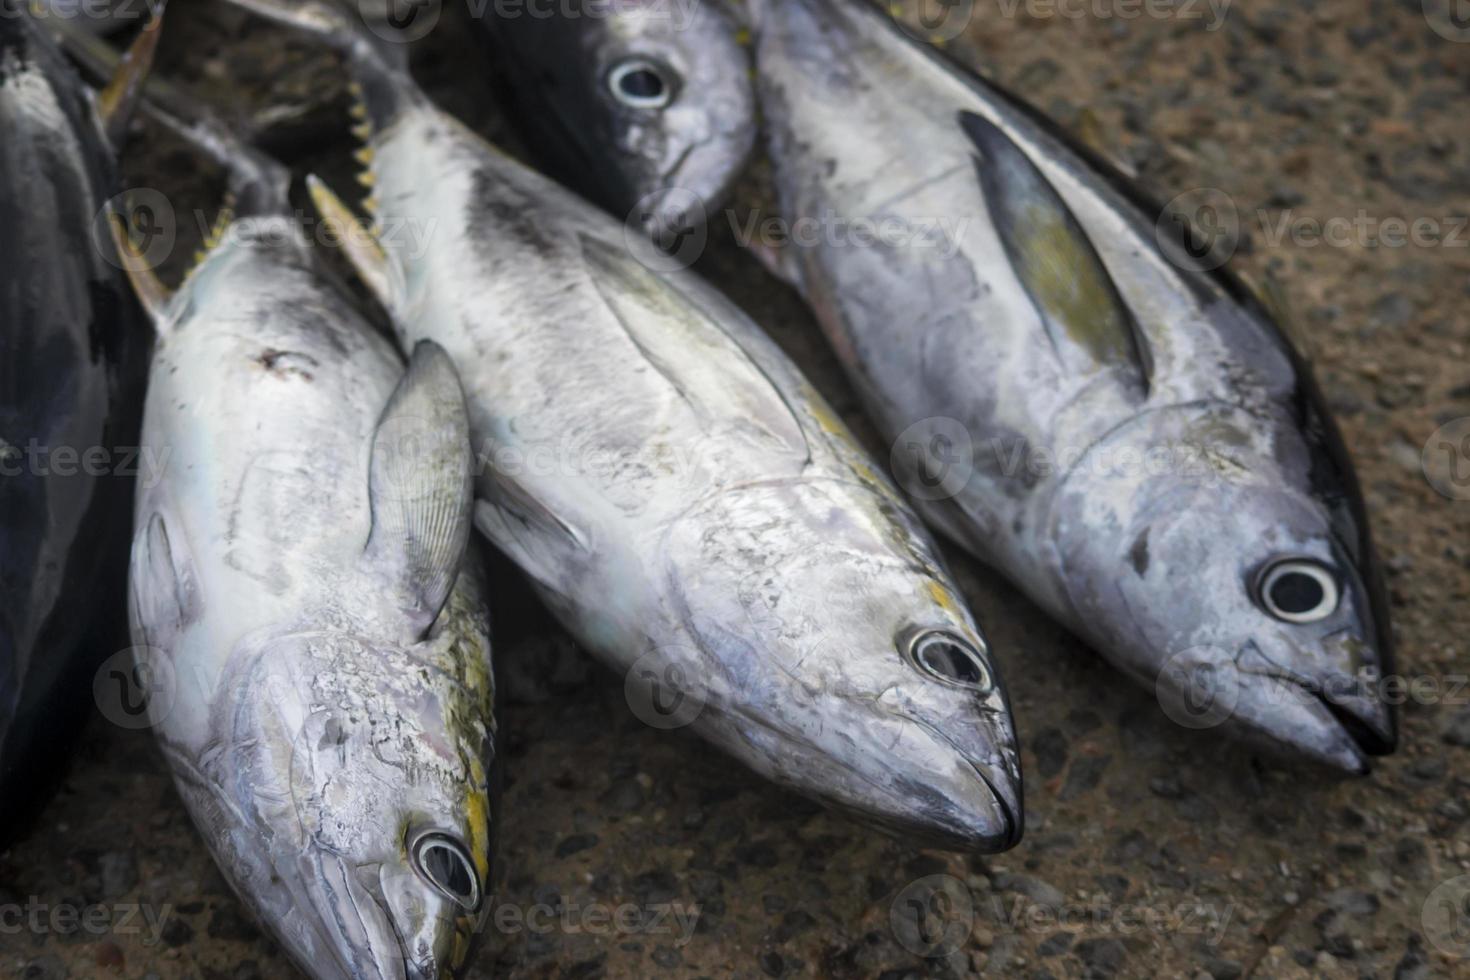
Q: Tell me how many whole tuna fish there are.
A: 3